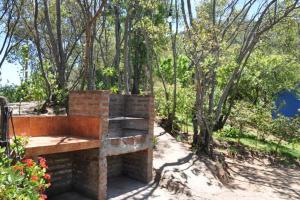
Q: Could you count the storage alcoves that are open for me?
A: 2